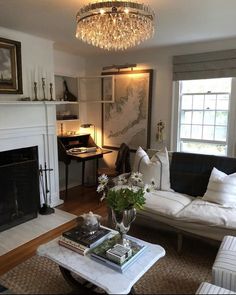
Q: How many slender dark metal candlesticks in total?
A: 3